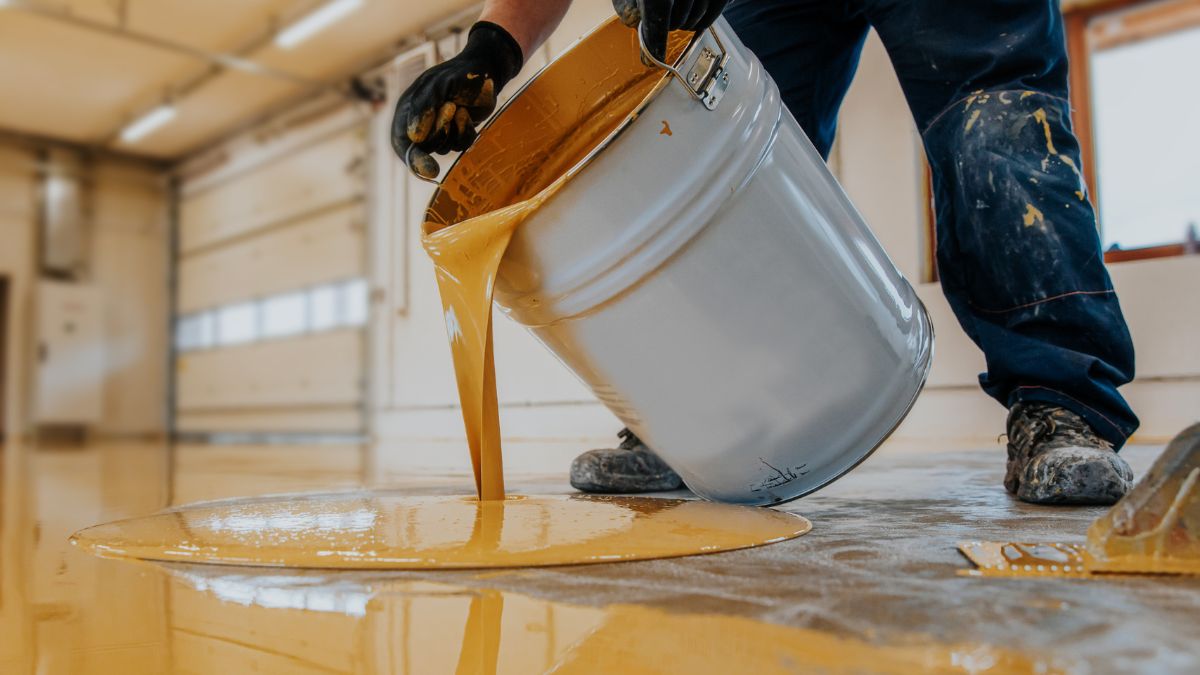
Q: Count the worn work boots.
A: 2